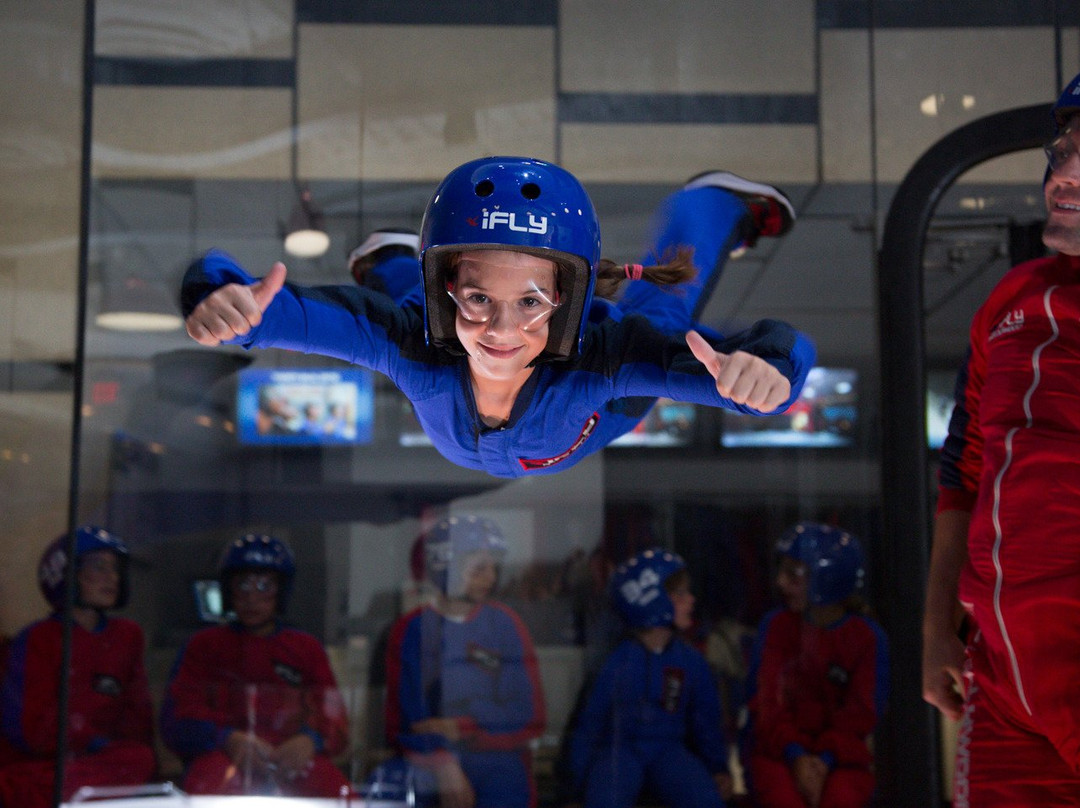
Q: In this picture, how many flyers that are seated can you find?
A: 5